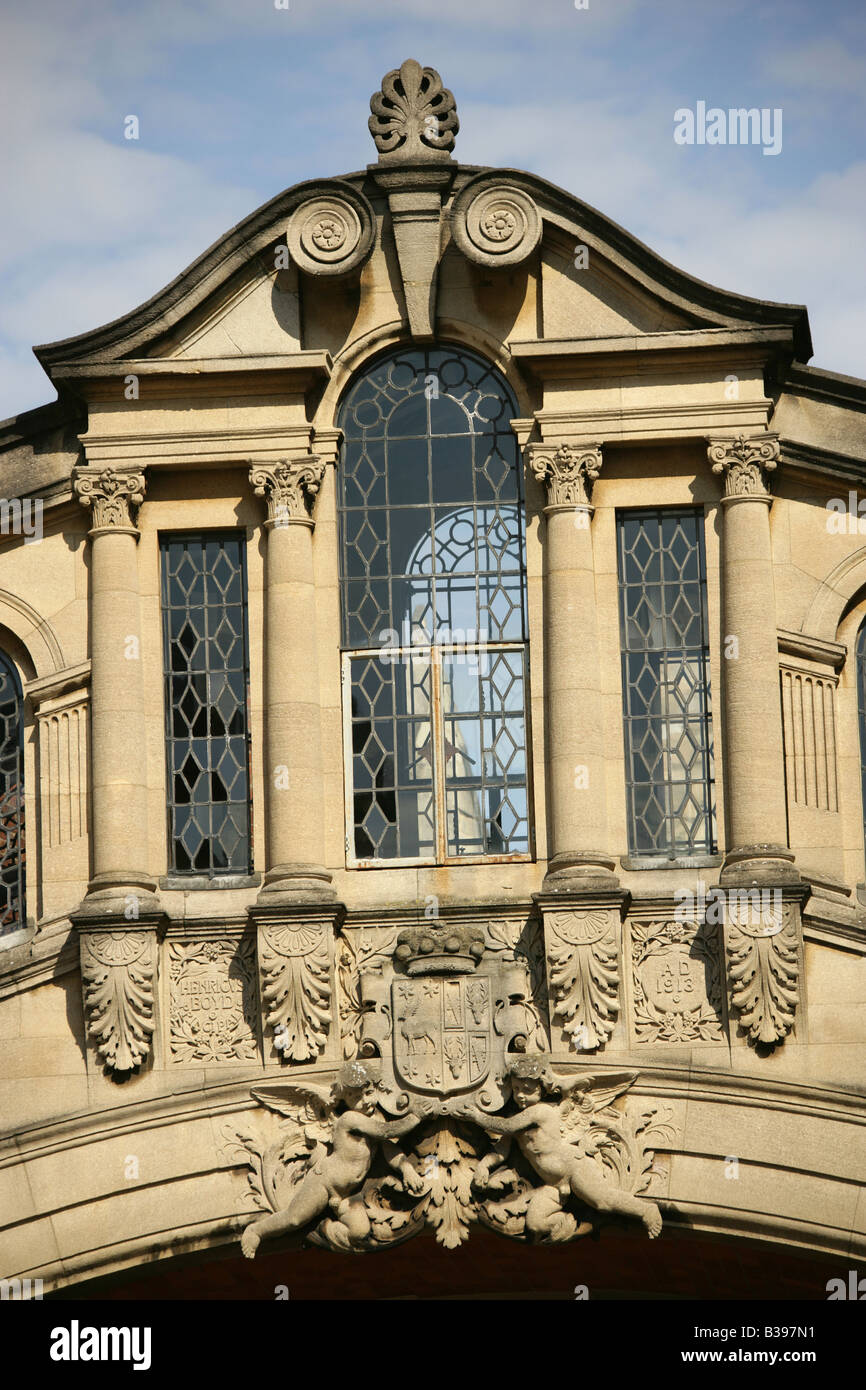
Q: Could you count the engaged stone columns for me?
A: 4